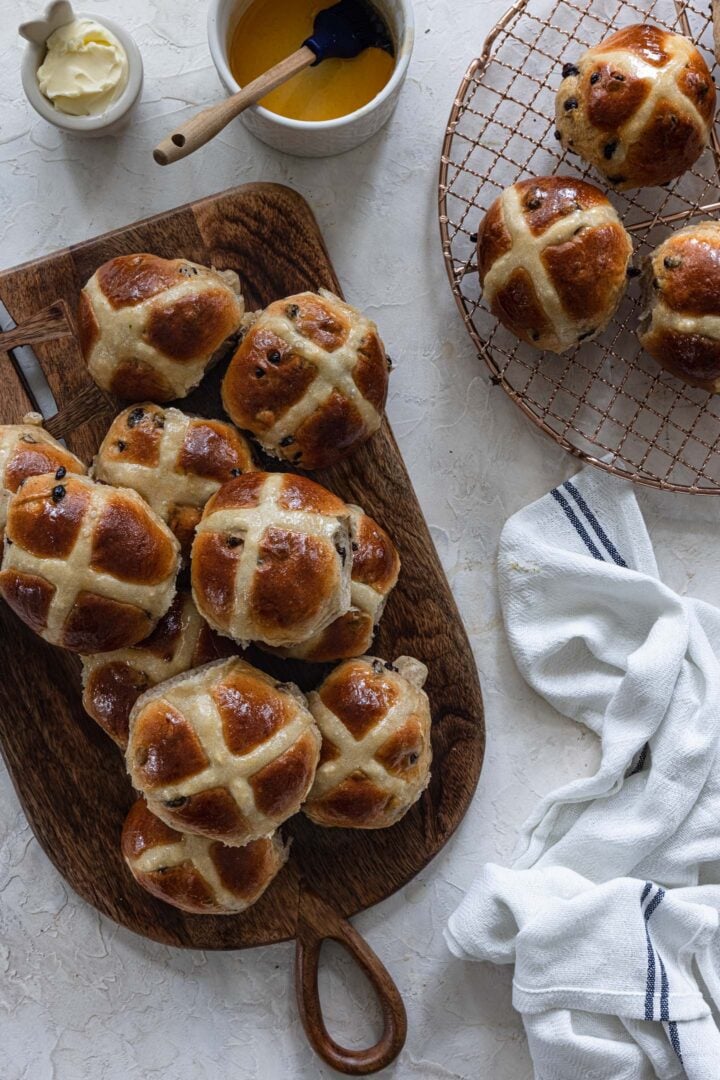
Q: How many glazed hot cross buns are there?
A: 14